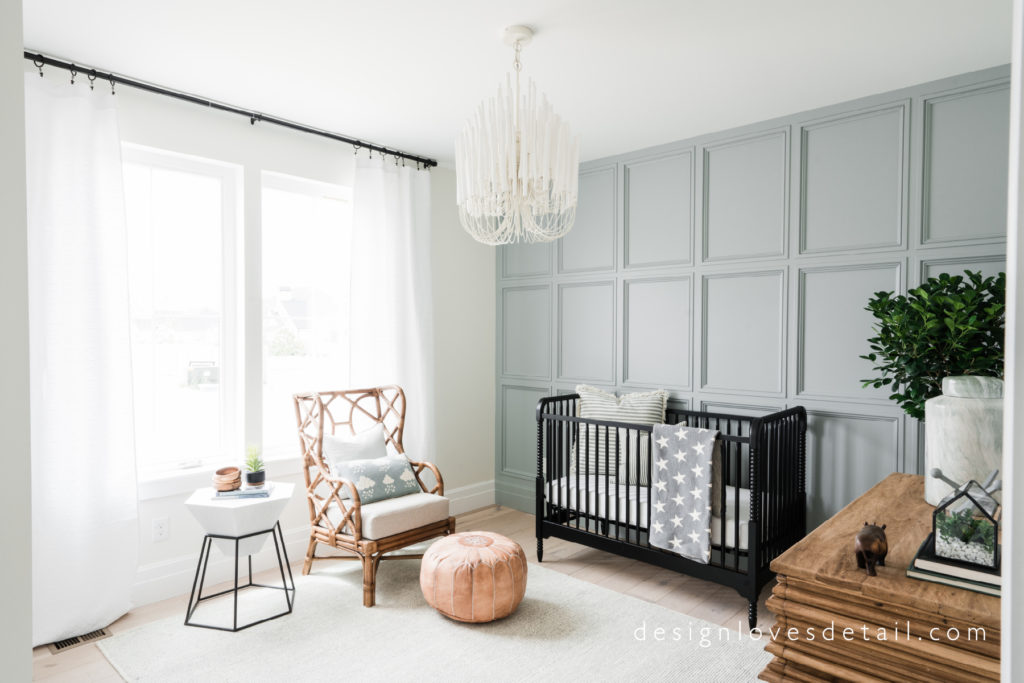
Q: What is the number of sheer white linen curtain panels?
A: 2